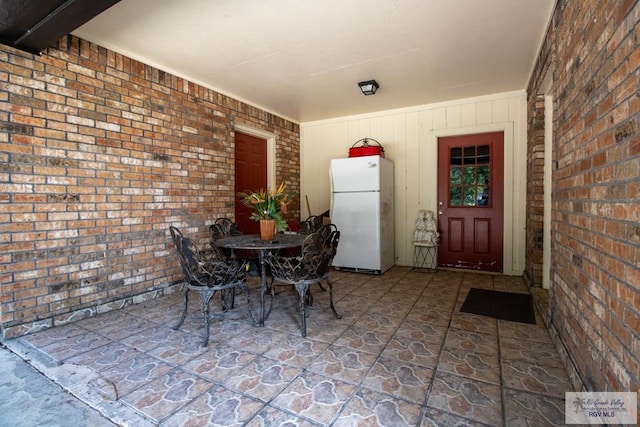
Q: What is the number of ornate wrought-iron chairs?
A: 4